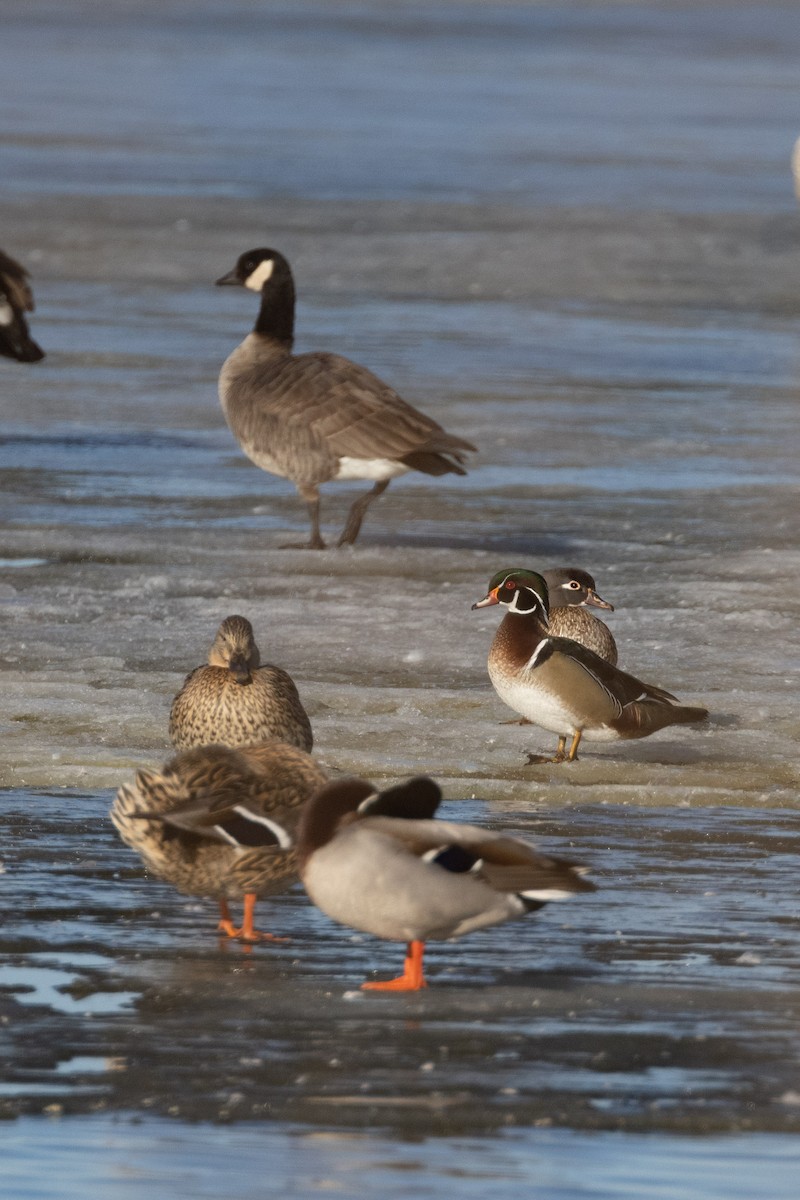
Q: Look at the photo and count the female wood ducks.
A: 1